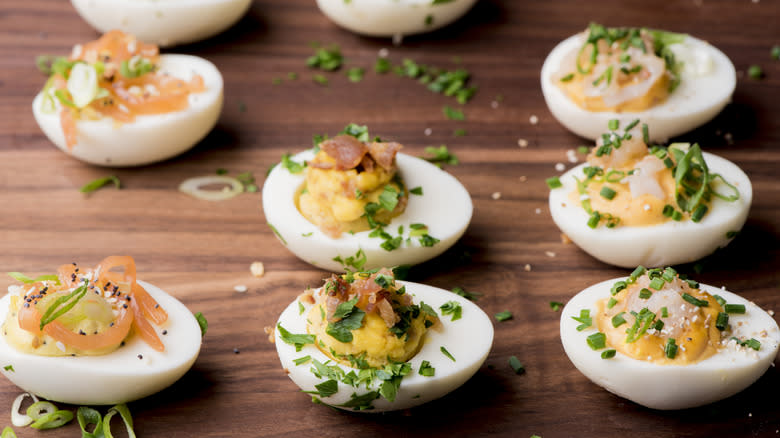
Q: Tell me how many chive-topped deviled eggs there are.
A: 3